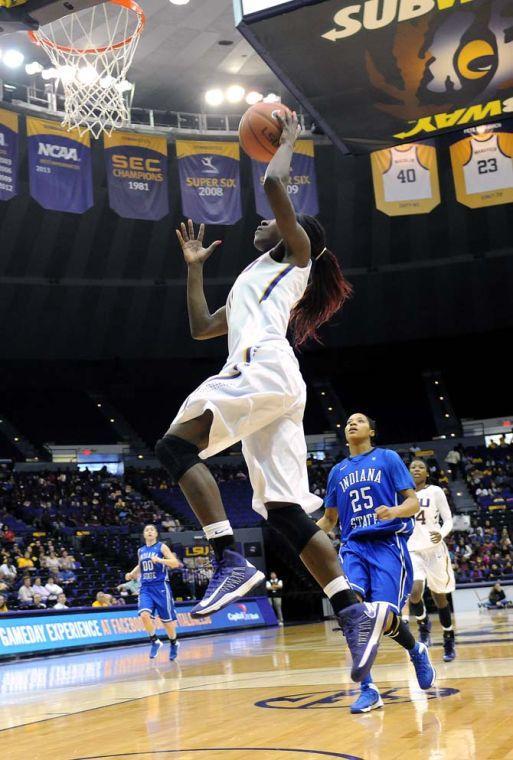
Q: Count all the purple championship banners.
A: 5